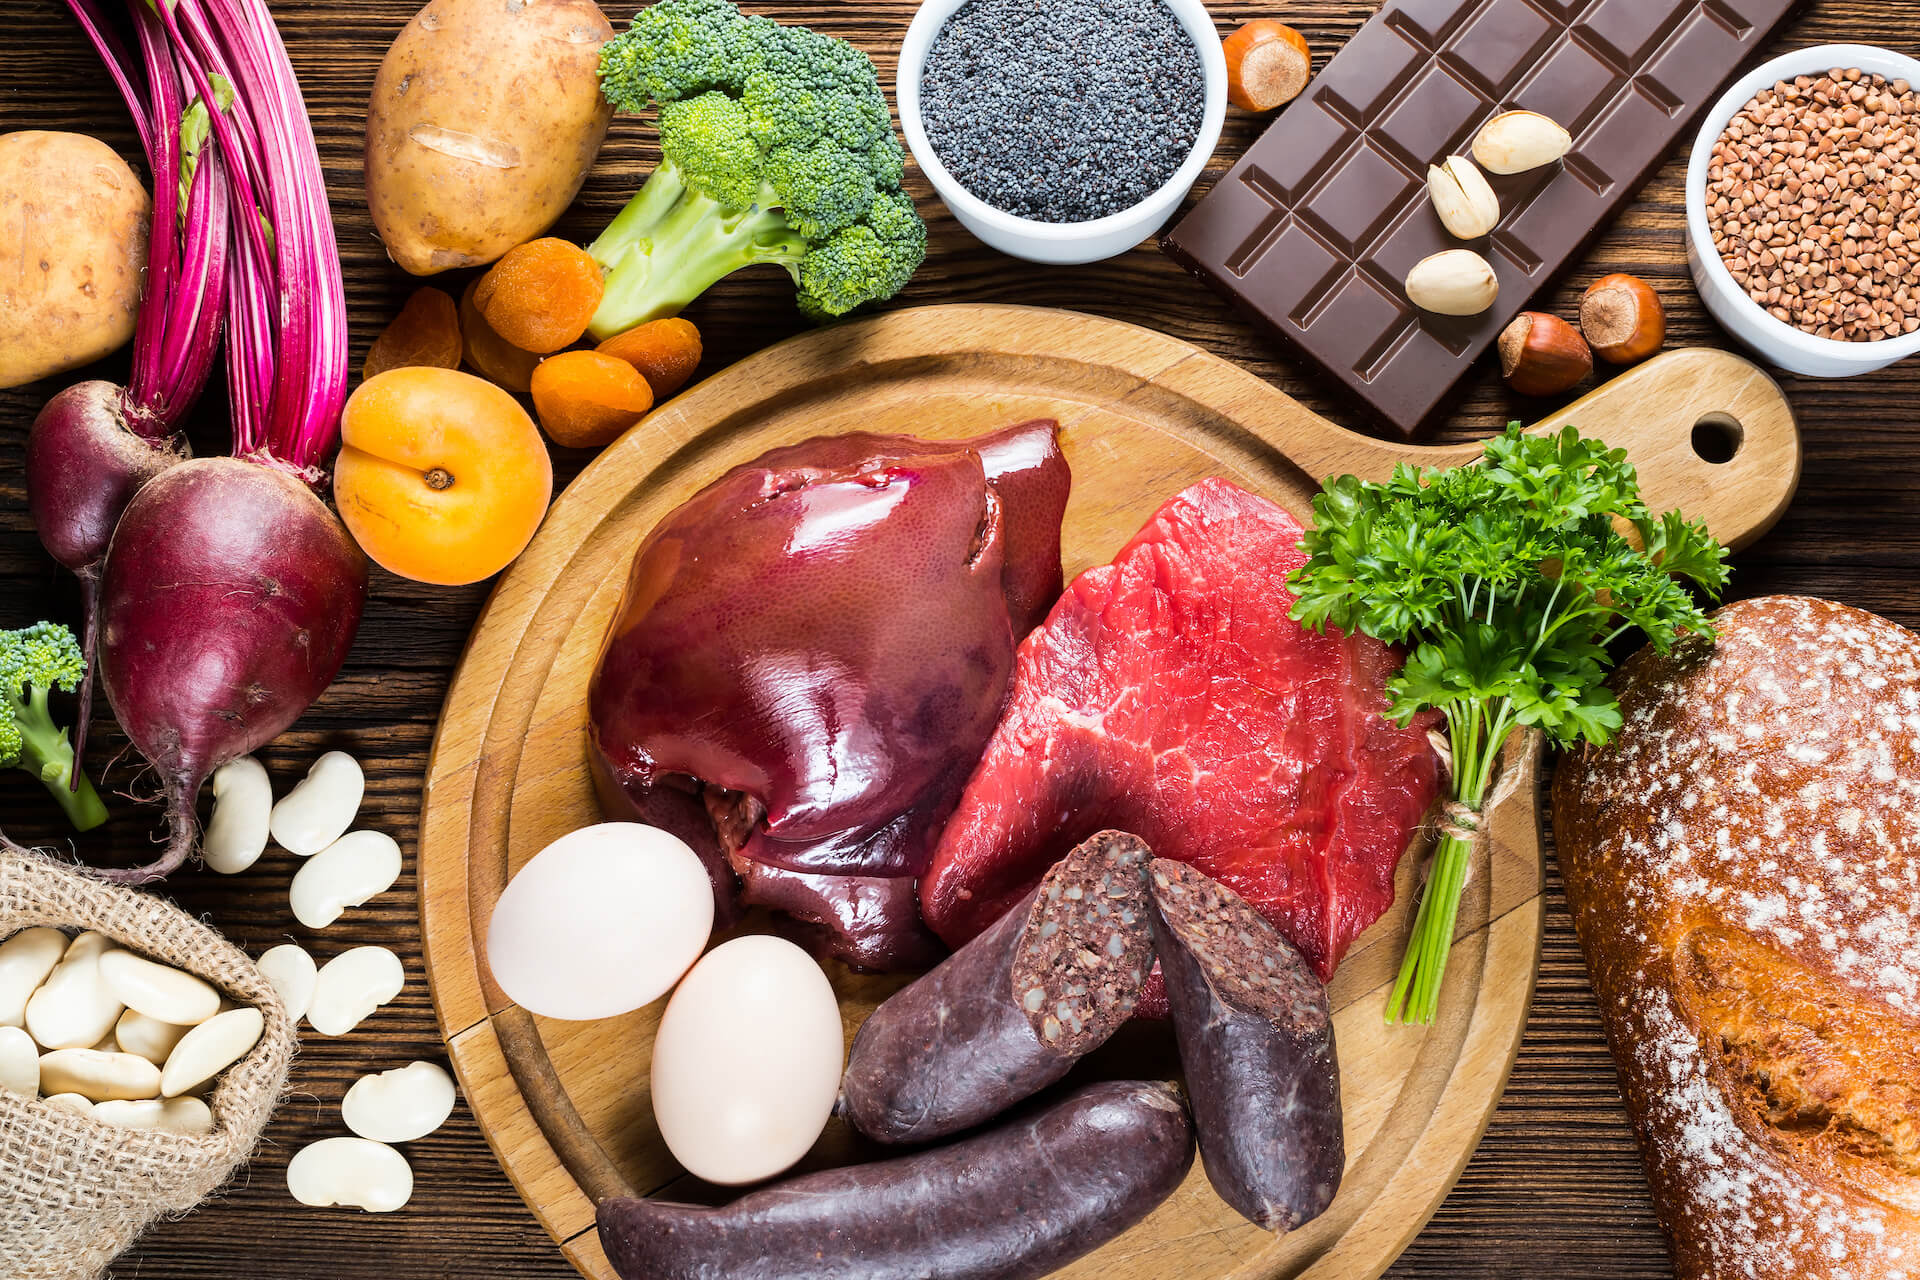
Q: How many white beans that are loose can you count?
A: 7